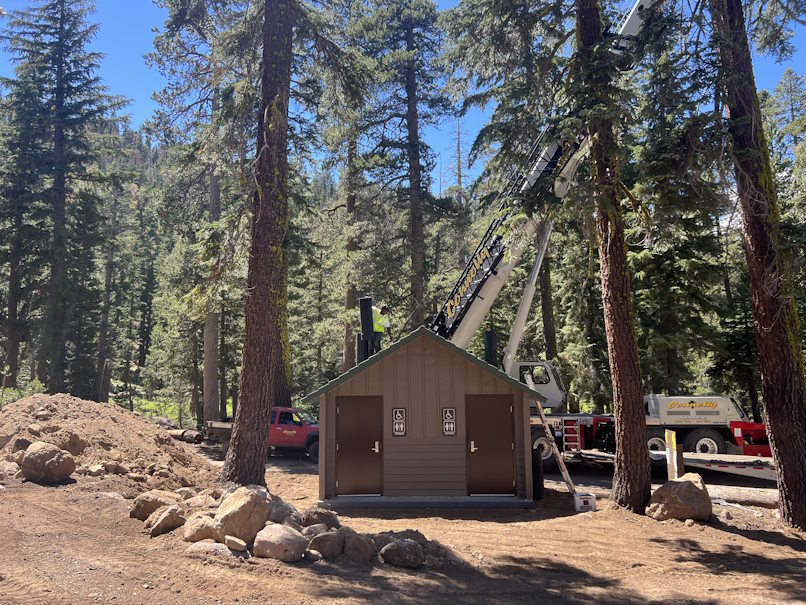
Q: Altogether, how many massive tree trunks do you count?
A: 3